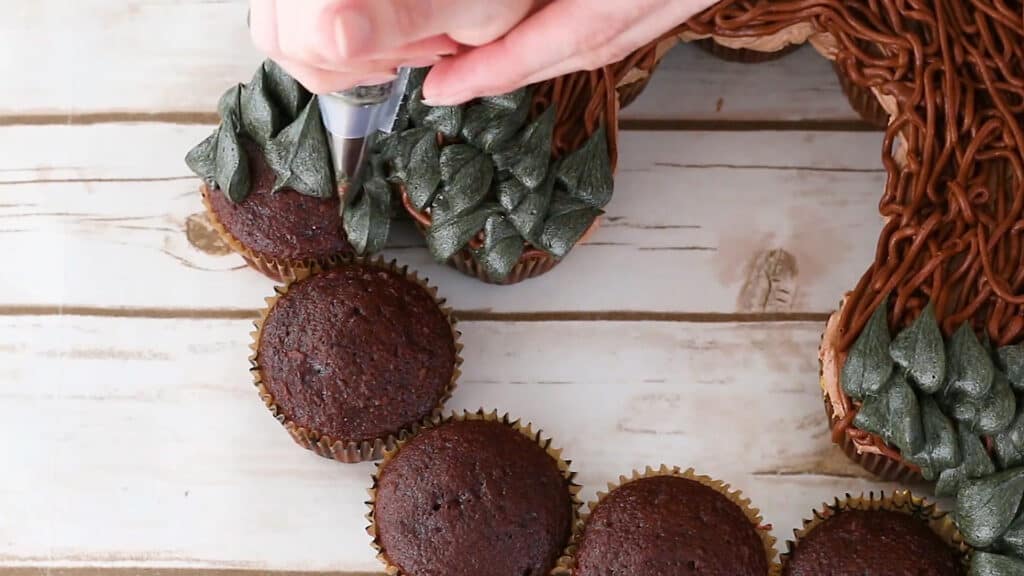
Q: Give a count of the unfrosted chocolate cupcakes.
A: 4